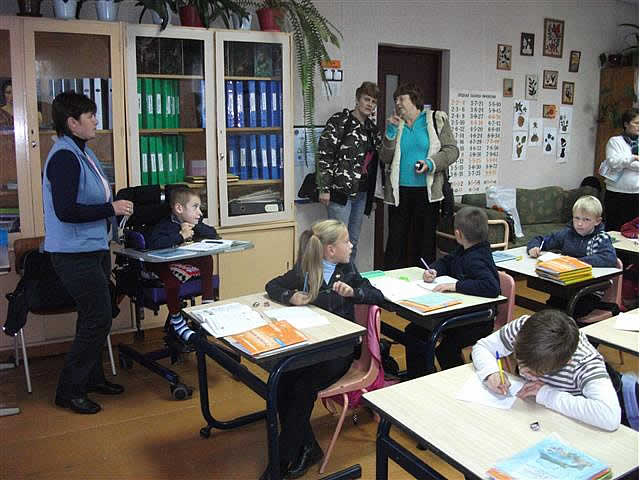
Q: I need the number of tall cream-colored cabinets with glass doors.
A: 2